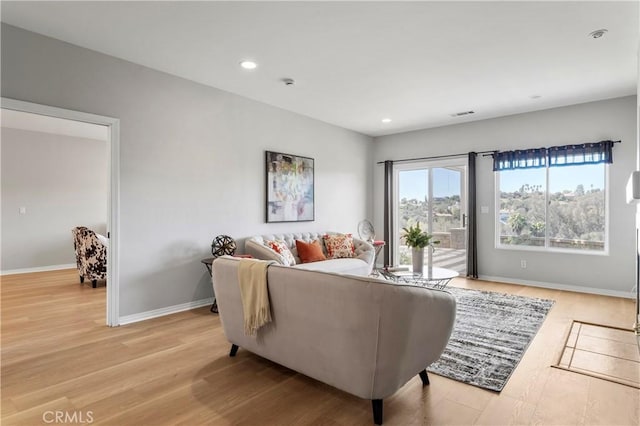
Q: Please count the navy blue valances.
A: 2